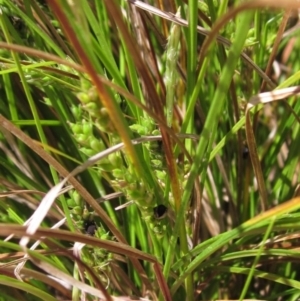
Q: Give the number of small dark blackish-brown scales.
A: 2